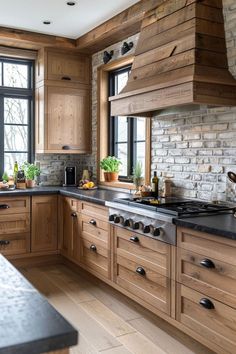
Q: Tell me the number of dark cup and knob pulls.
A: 11